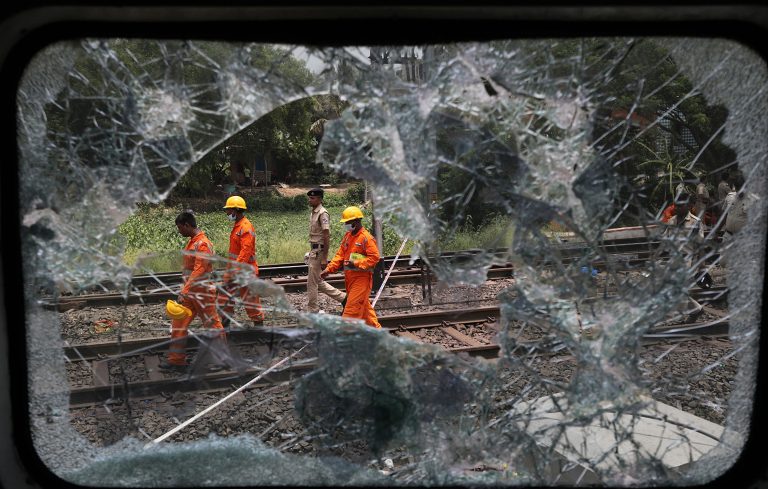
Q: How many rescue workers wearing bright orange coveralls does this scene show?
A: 3